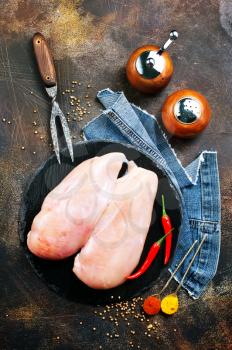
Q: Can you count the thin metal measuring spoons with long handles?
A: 2